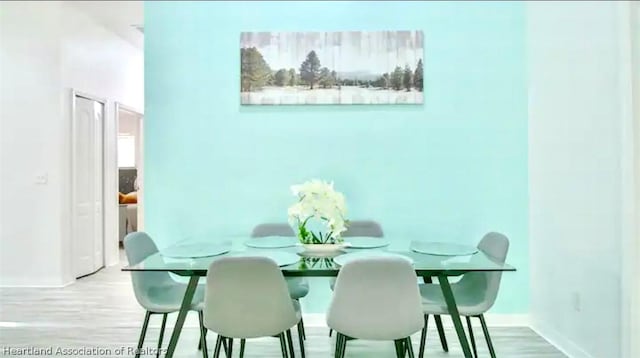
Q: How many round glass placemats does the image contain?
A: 6